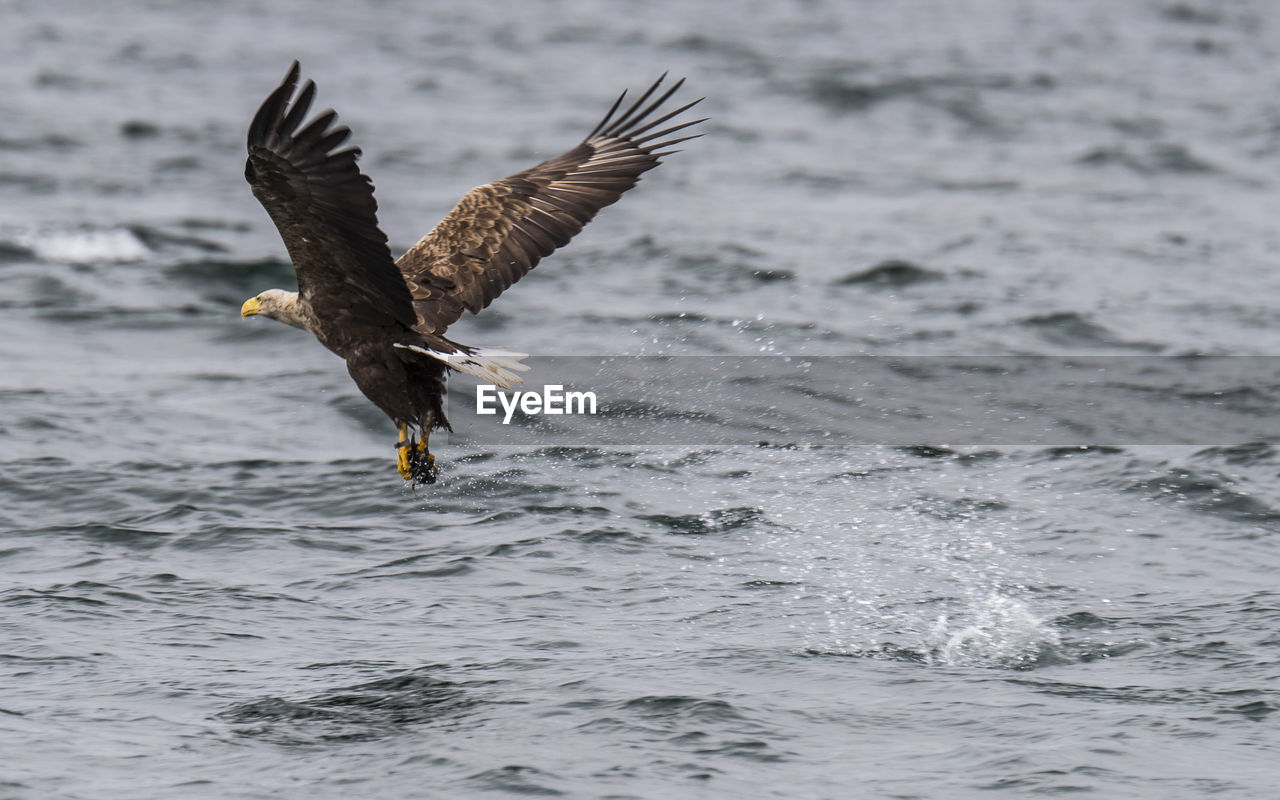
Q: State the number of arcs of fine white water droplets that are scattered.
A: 1